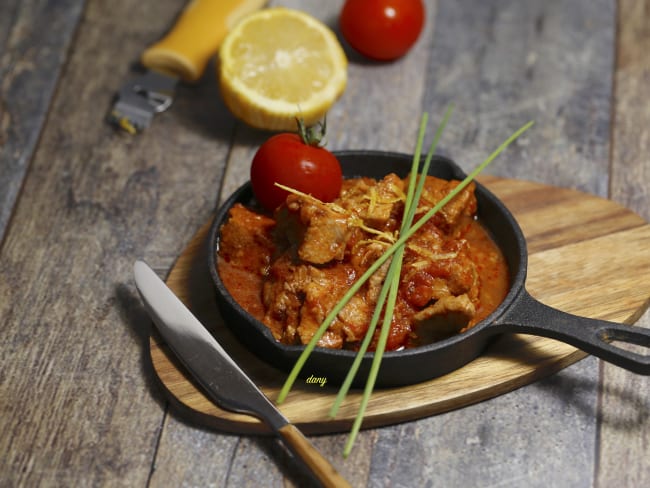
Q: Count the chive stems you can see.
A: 3